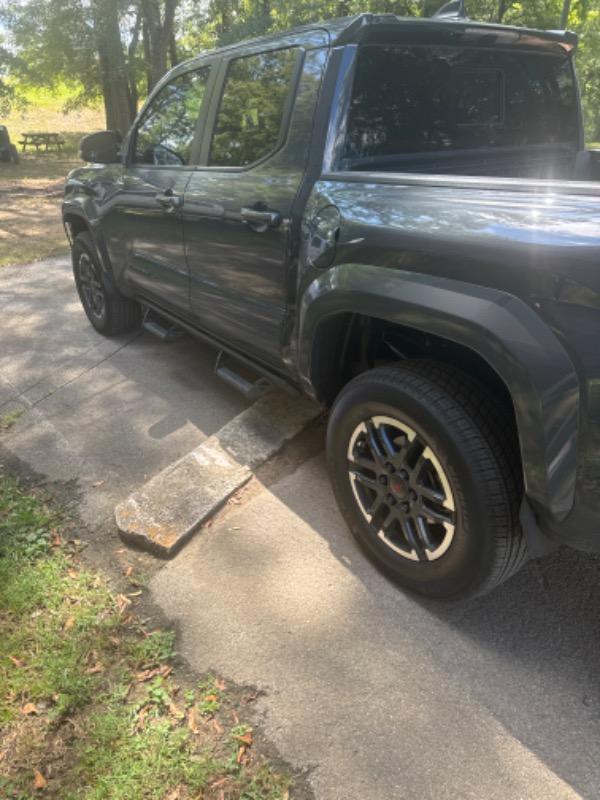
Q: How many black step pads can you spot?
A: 2